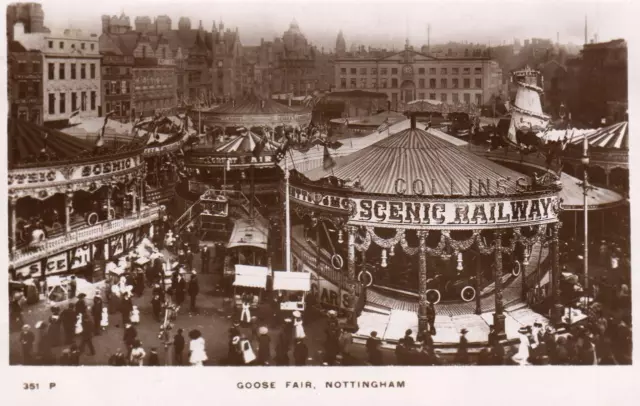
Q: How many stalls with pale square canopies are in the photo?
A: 2